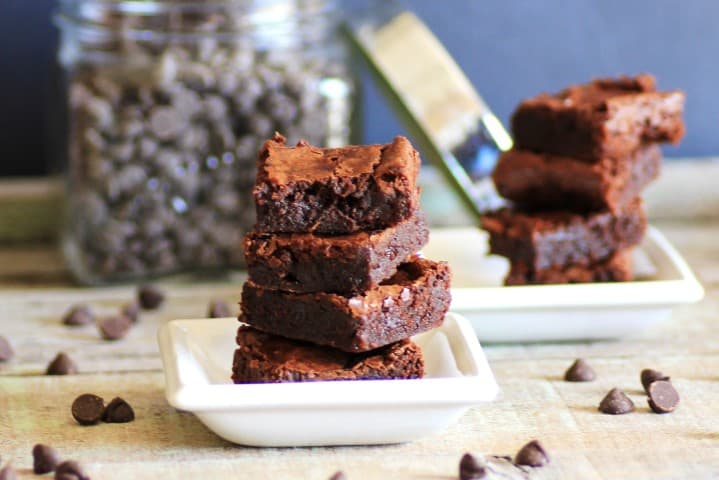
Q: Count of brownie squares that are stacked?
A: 8